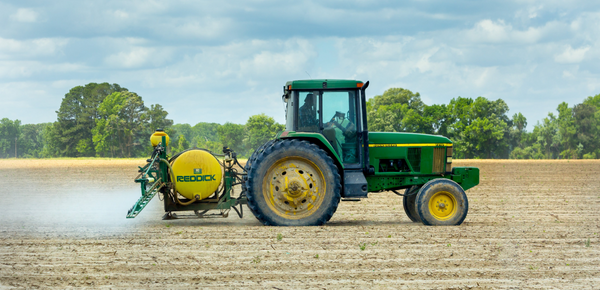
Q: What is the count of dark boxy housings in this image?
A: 1